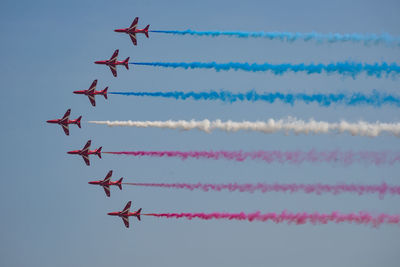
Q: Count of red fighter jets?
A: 7